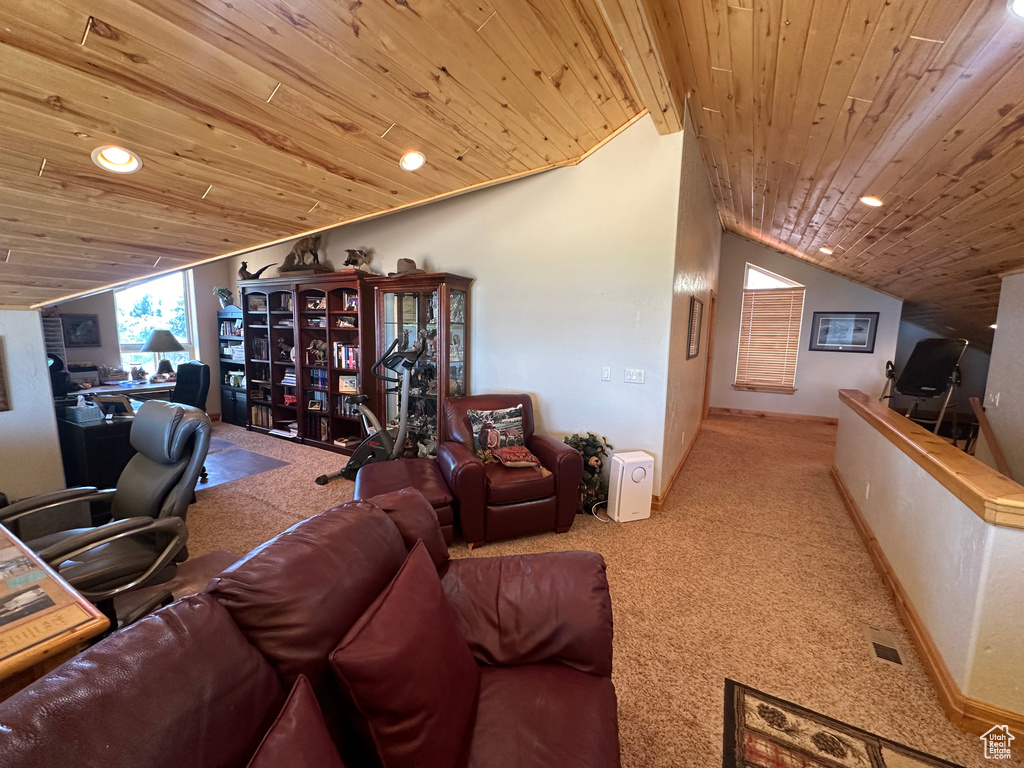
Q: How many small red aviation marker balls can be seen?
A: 0